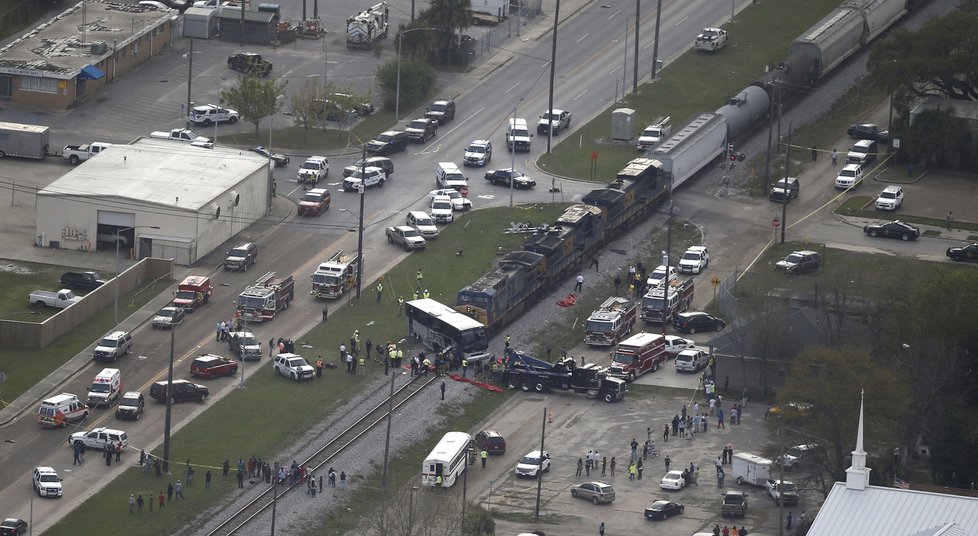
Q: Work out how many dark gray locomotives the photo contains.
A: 3